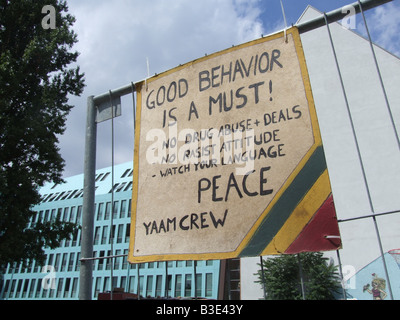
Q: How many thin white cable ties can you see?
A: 3